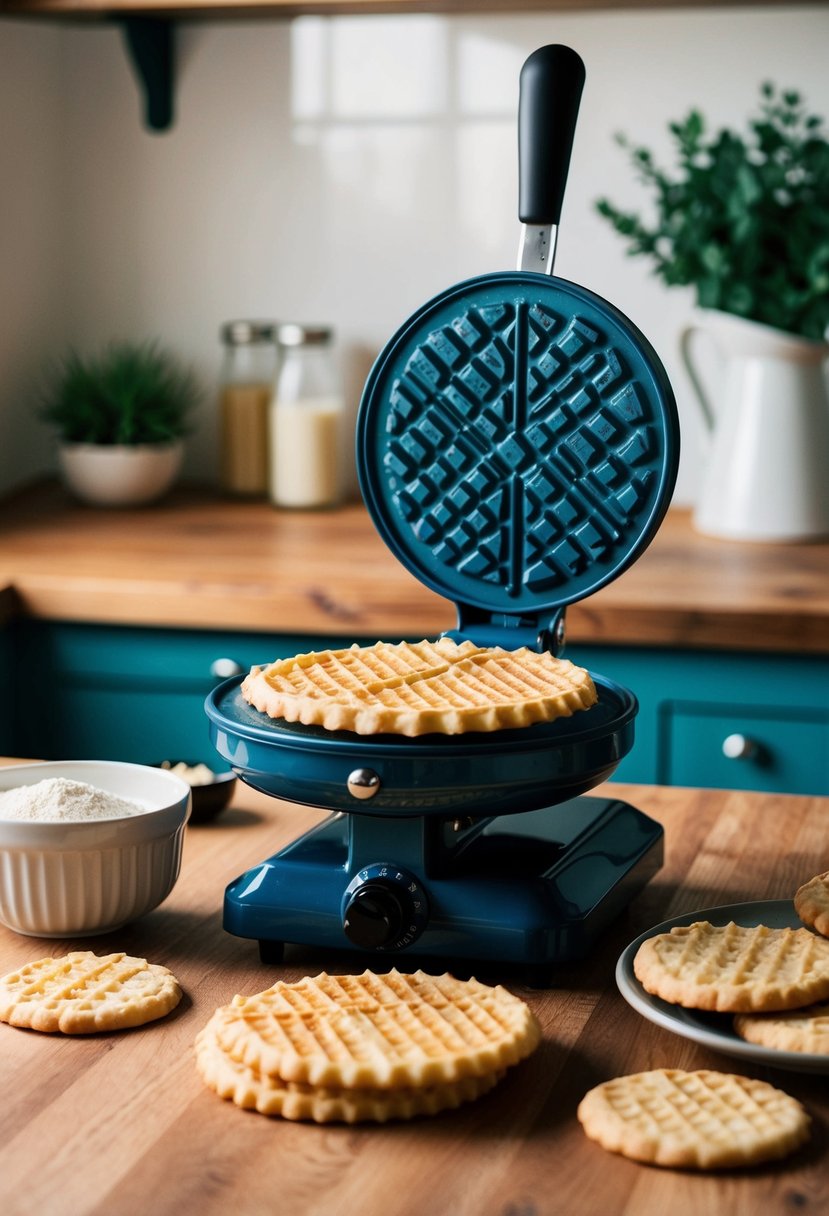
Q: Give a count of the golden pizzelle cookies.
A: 8